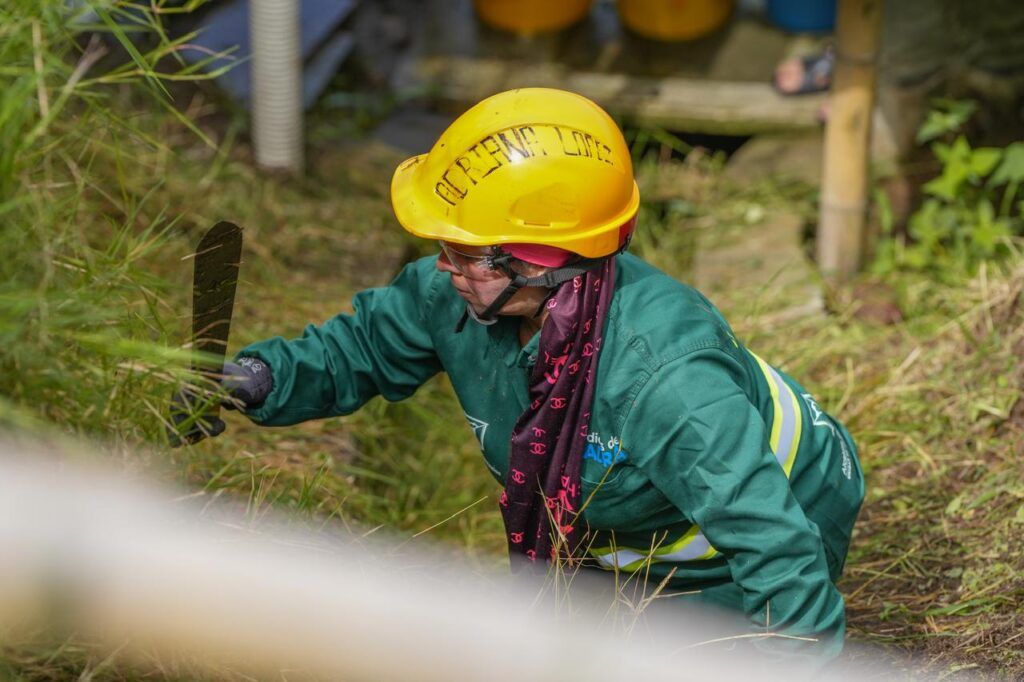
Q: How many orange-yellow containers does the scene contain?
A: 2